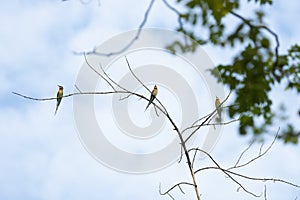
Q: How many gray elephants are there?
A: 0